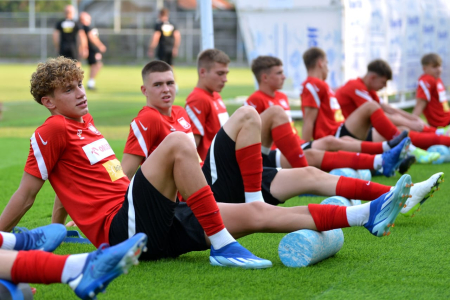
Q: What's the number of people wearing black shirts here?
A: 3